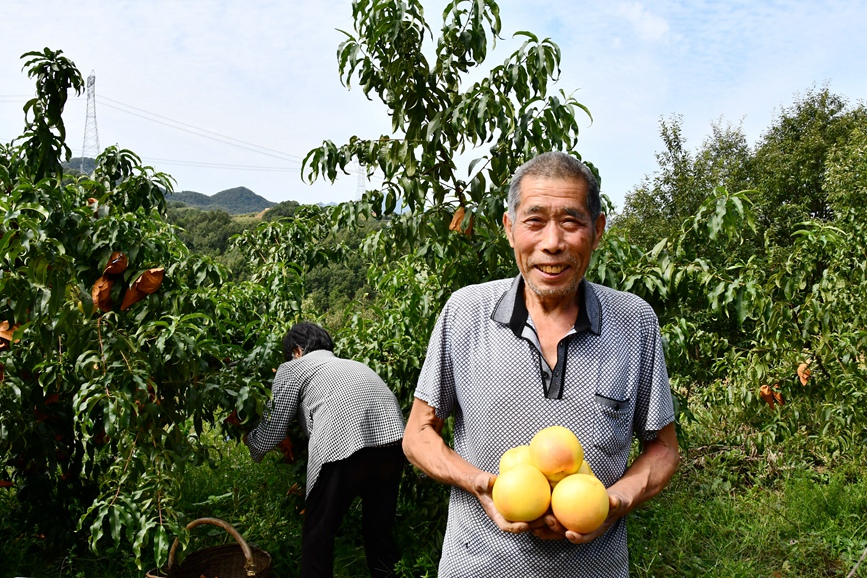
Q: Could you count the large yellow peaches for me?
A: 5